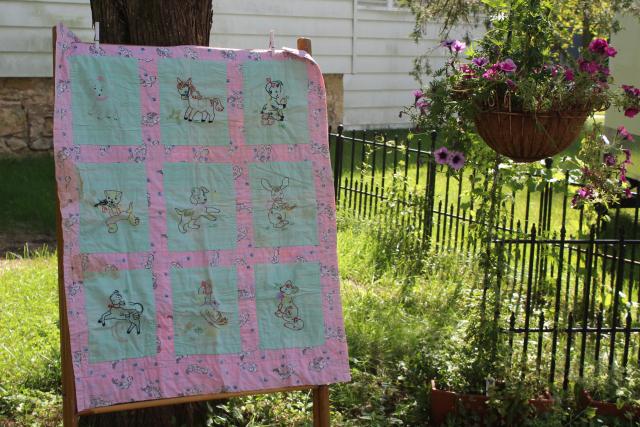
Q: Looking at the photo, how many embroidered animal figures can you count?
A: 9